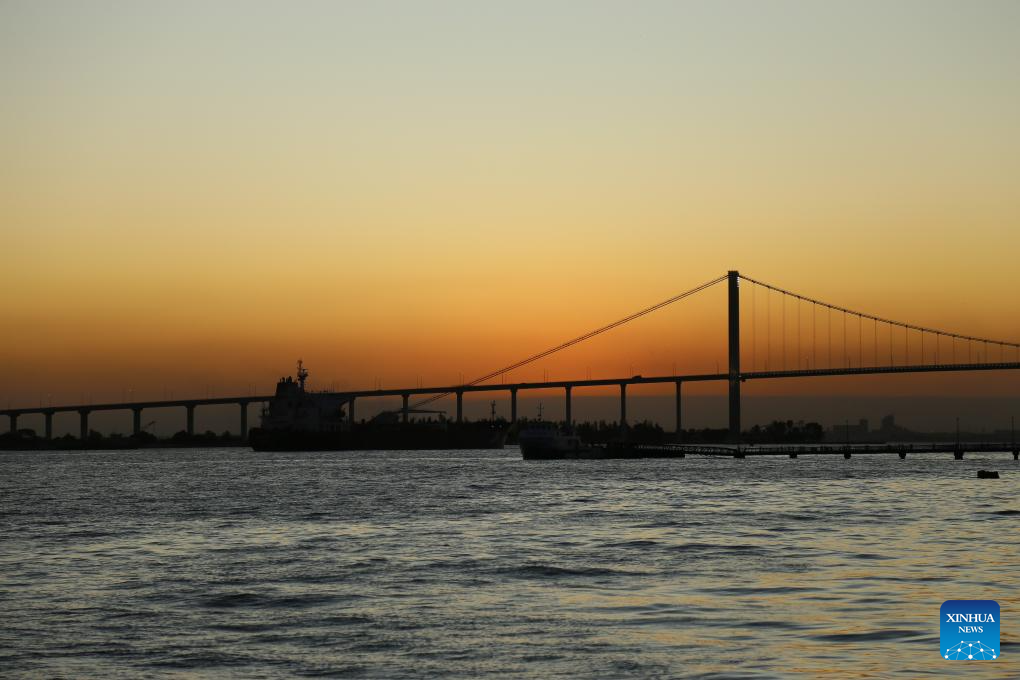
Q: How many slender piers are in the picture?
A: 13